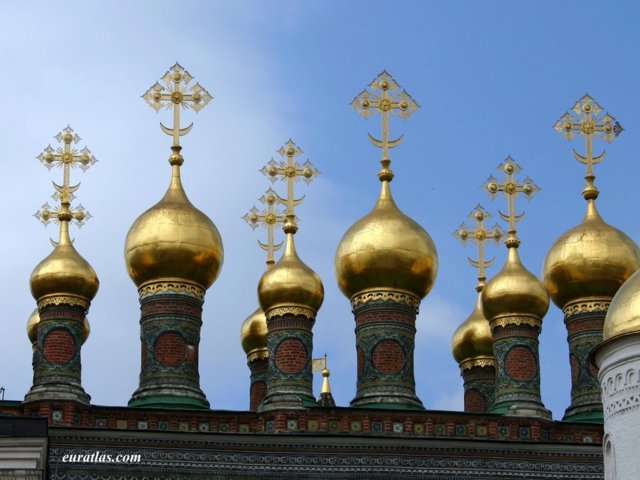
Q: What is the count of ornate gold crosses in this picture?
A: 9